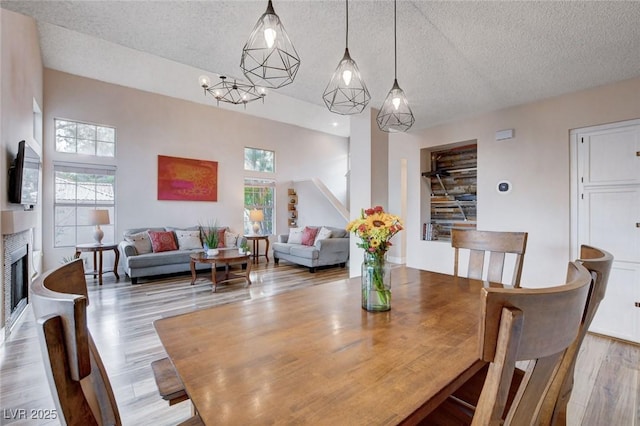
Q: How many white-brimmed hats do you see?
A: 0